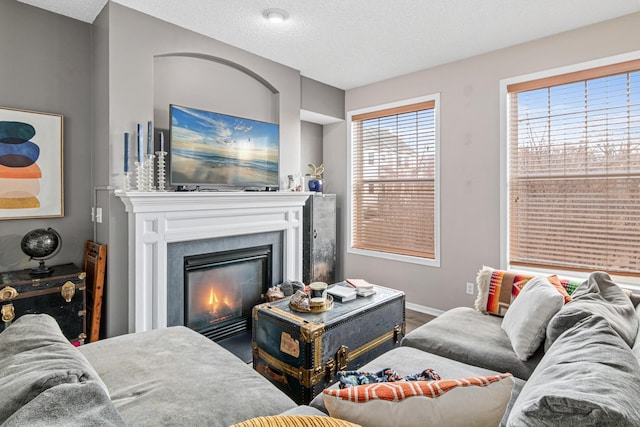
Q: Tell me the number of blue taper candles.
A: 4